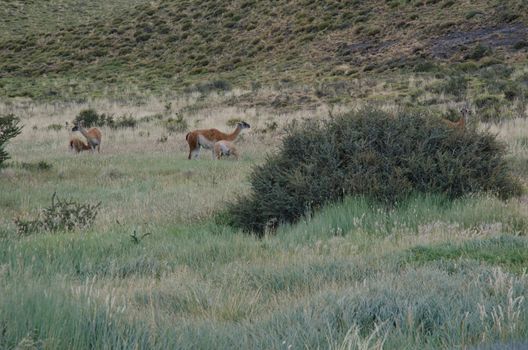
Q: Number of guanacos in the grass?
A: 5